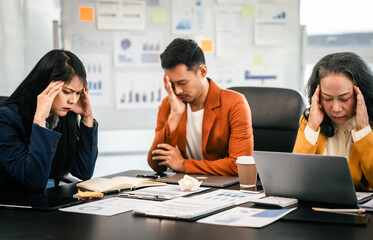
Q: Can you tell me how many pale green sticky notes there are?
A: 3